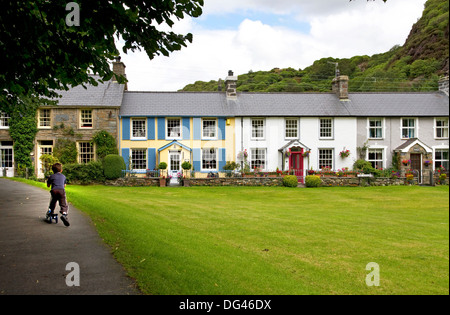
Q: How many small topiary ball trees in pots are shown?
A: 2